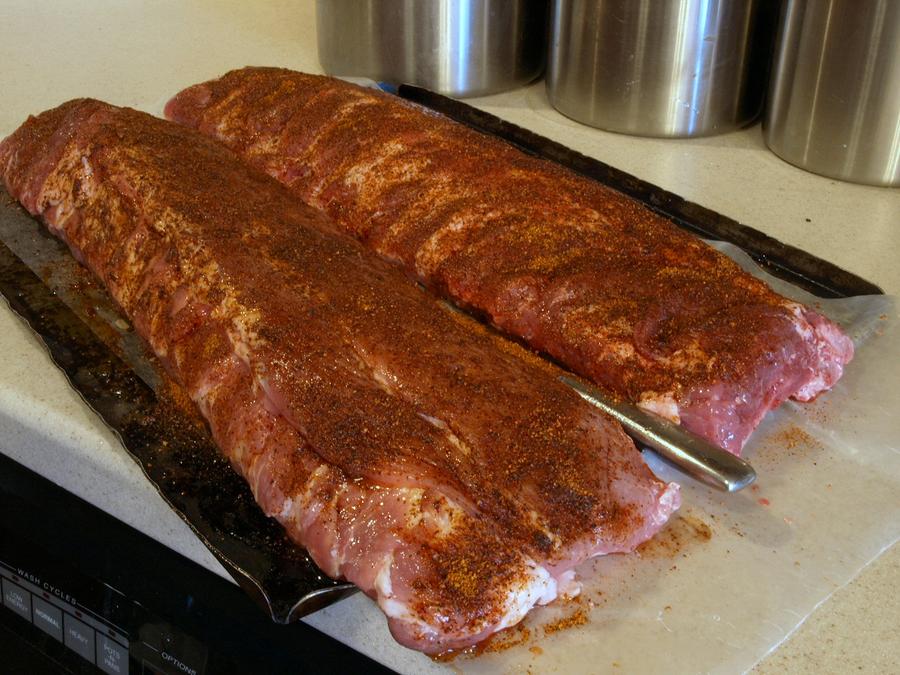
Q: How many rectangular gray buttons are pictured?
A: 4